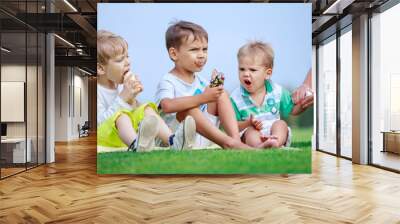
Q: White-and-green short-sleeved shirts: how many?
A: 1